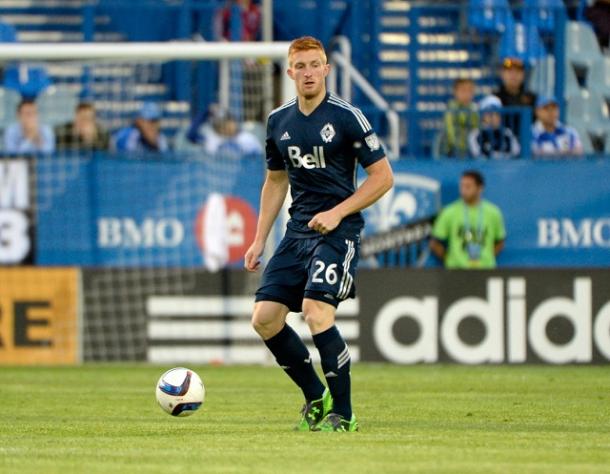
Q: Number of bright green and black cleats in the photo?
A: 2